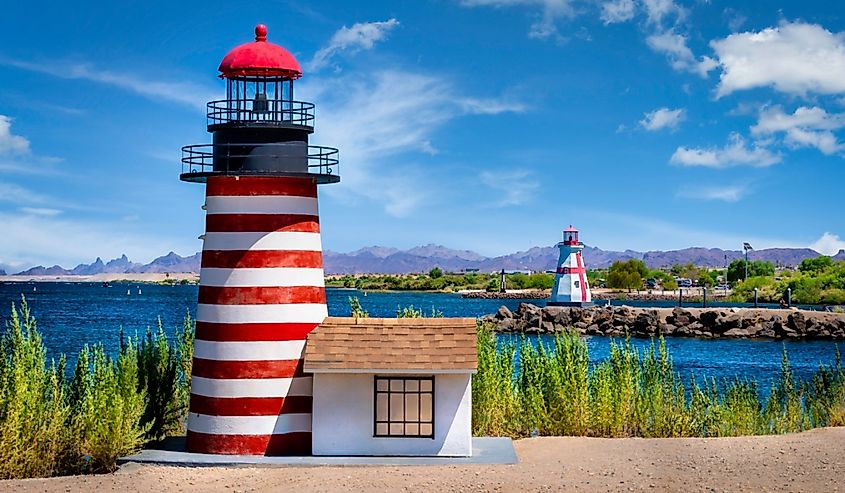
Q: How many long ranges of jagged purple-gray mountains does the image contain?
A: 1